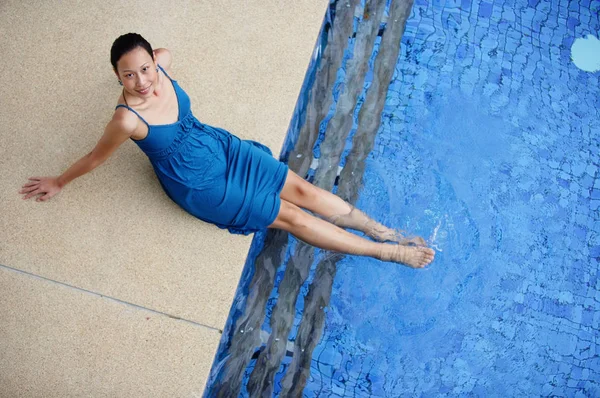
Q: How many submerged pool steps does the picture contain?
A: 3